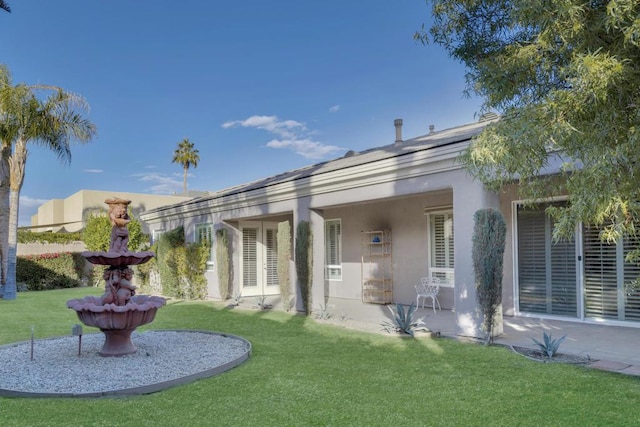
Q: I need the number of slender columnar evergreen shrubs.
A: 4